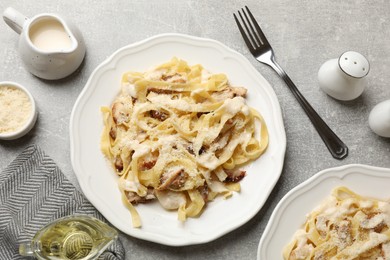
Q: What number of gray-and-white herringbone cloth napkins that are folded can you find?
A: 1